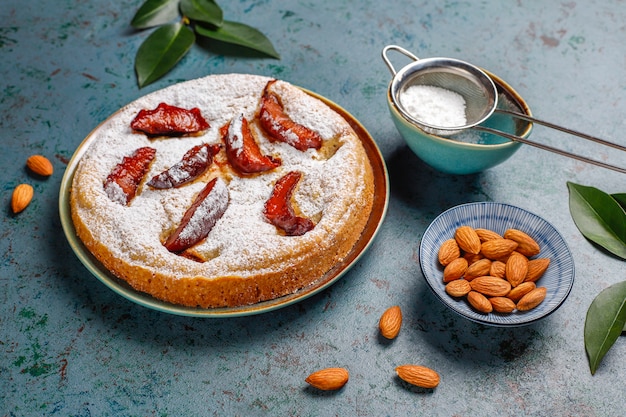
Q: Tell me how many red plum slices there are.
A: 7